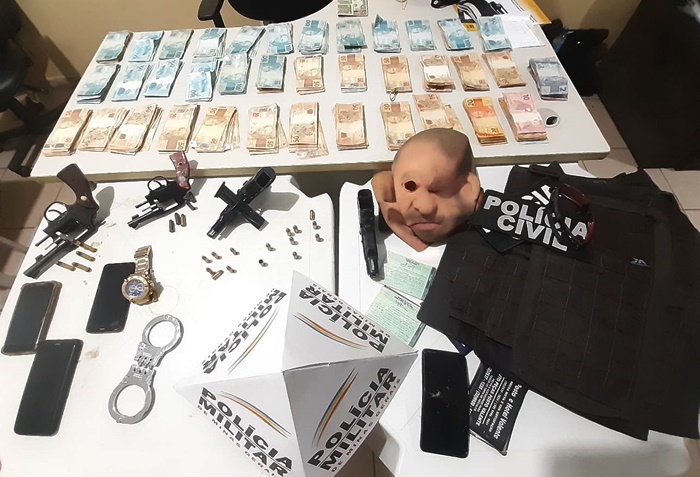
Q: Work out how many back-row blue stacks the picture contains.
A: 12